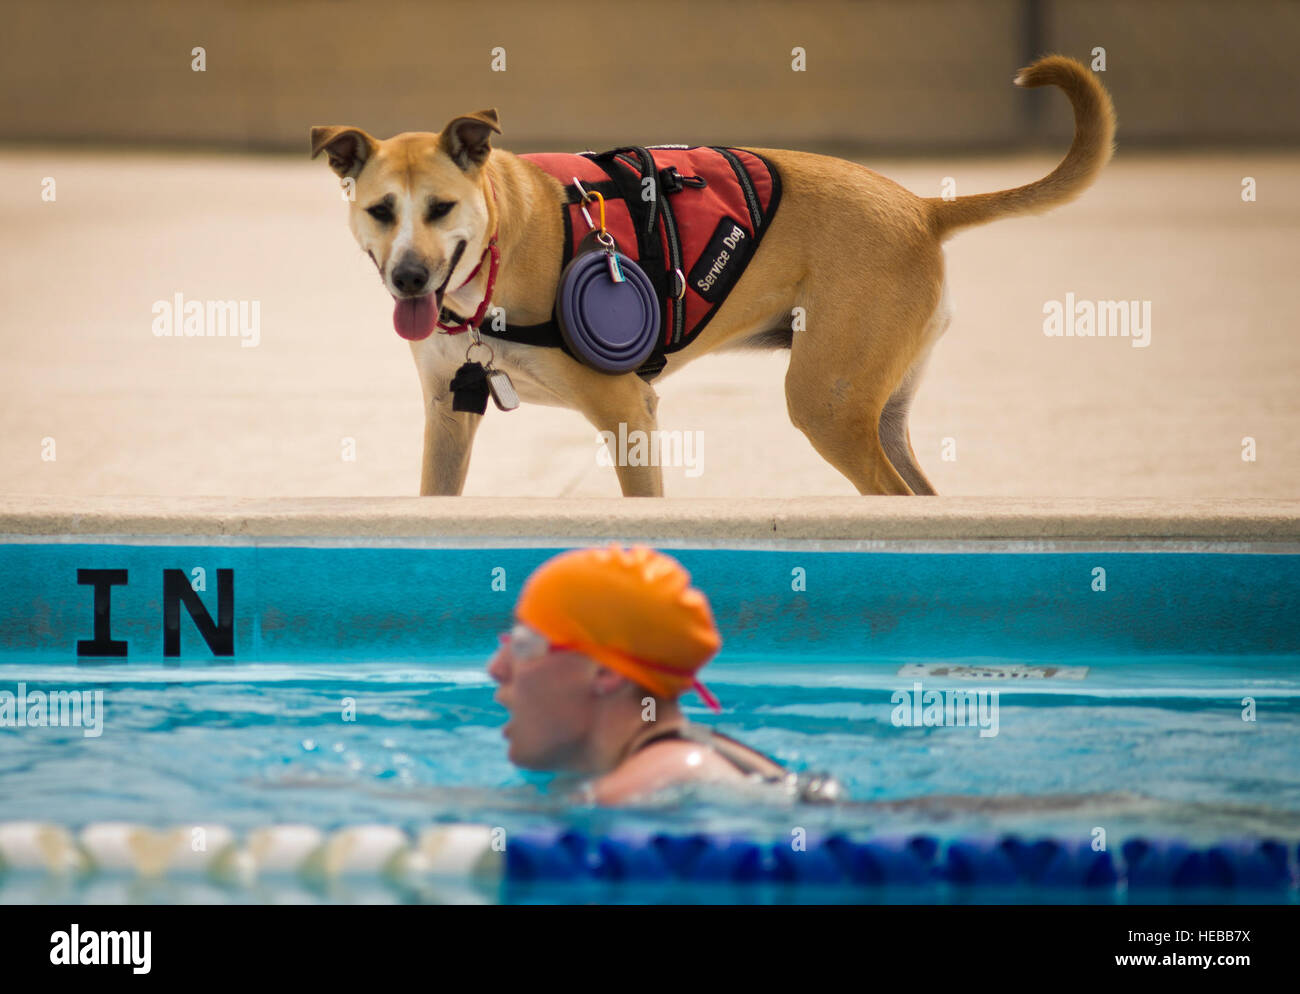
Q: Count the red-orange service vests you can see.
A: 1